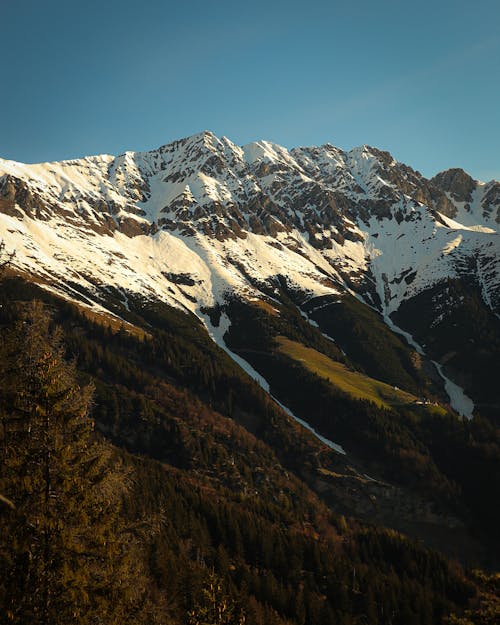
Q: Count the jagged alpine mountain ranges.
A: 1